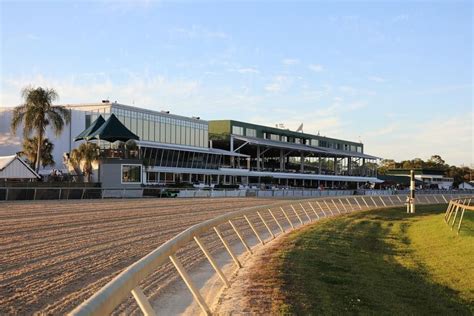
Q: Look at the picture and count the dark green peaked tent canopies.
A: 2